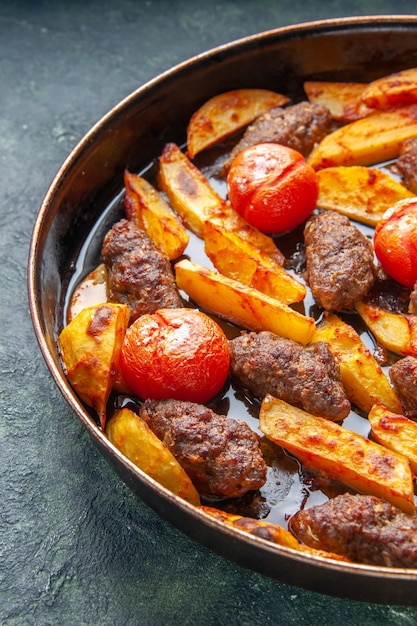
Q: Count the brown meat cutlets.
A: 8